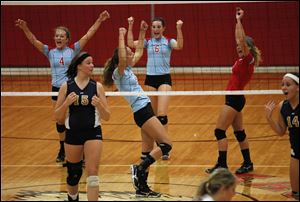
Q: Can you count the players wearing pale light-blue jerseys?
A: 3